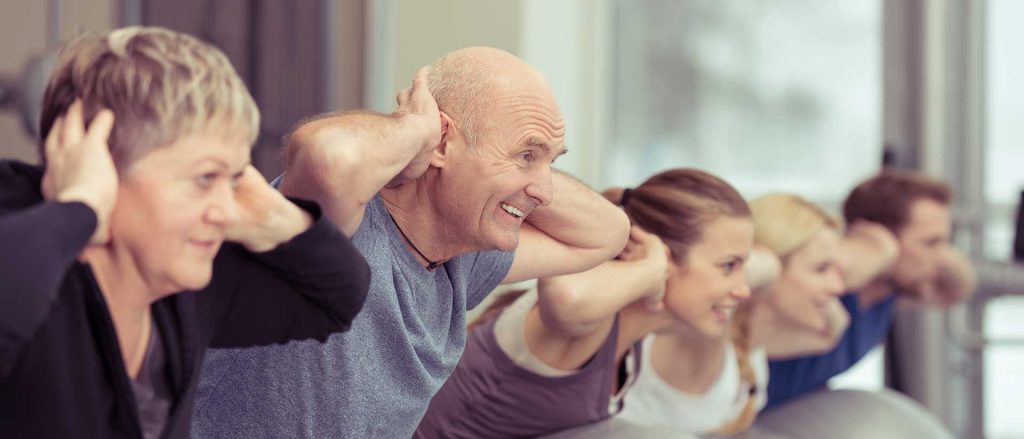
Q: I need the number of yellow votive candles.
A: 0